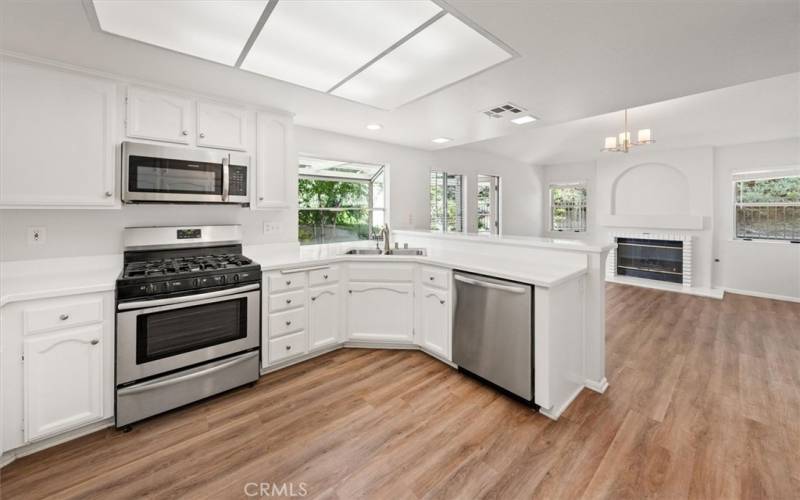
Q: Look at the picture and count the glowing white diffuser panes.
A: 3